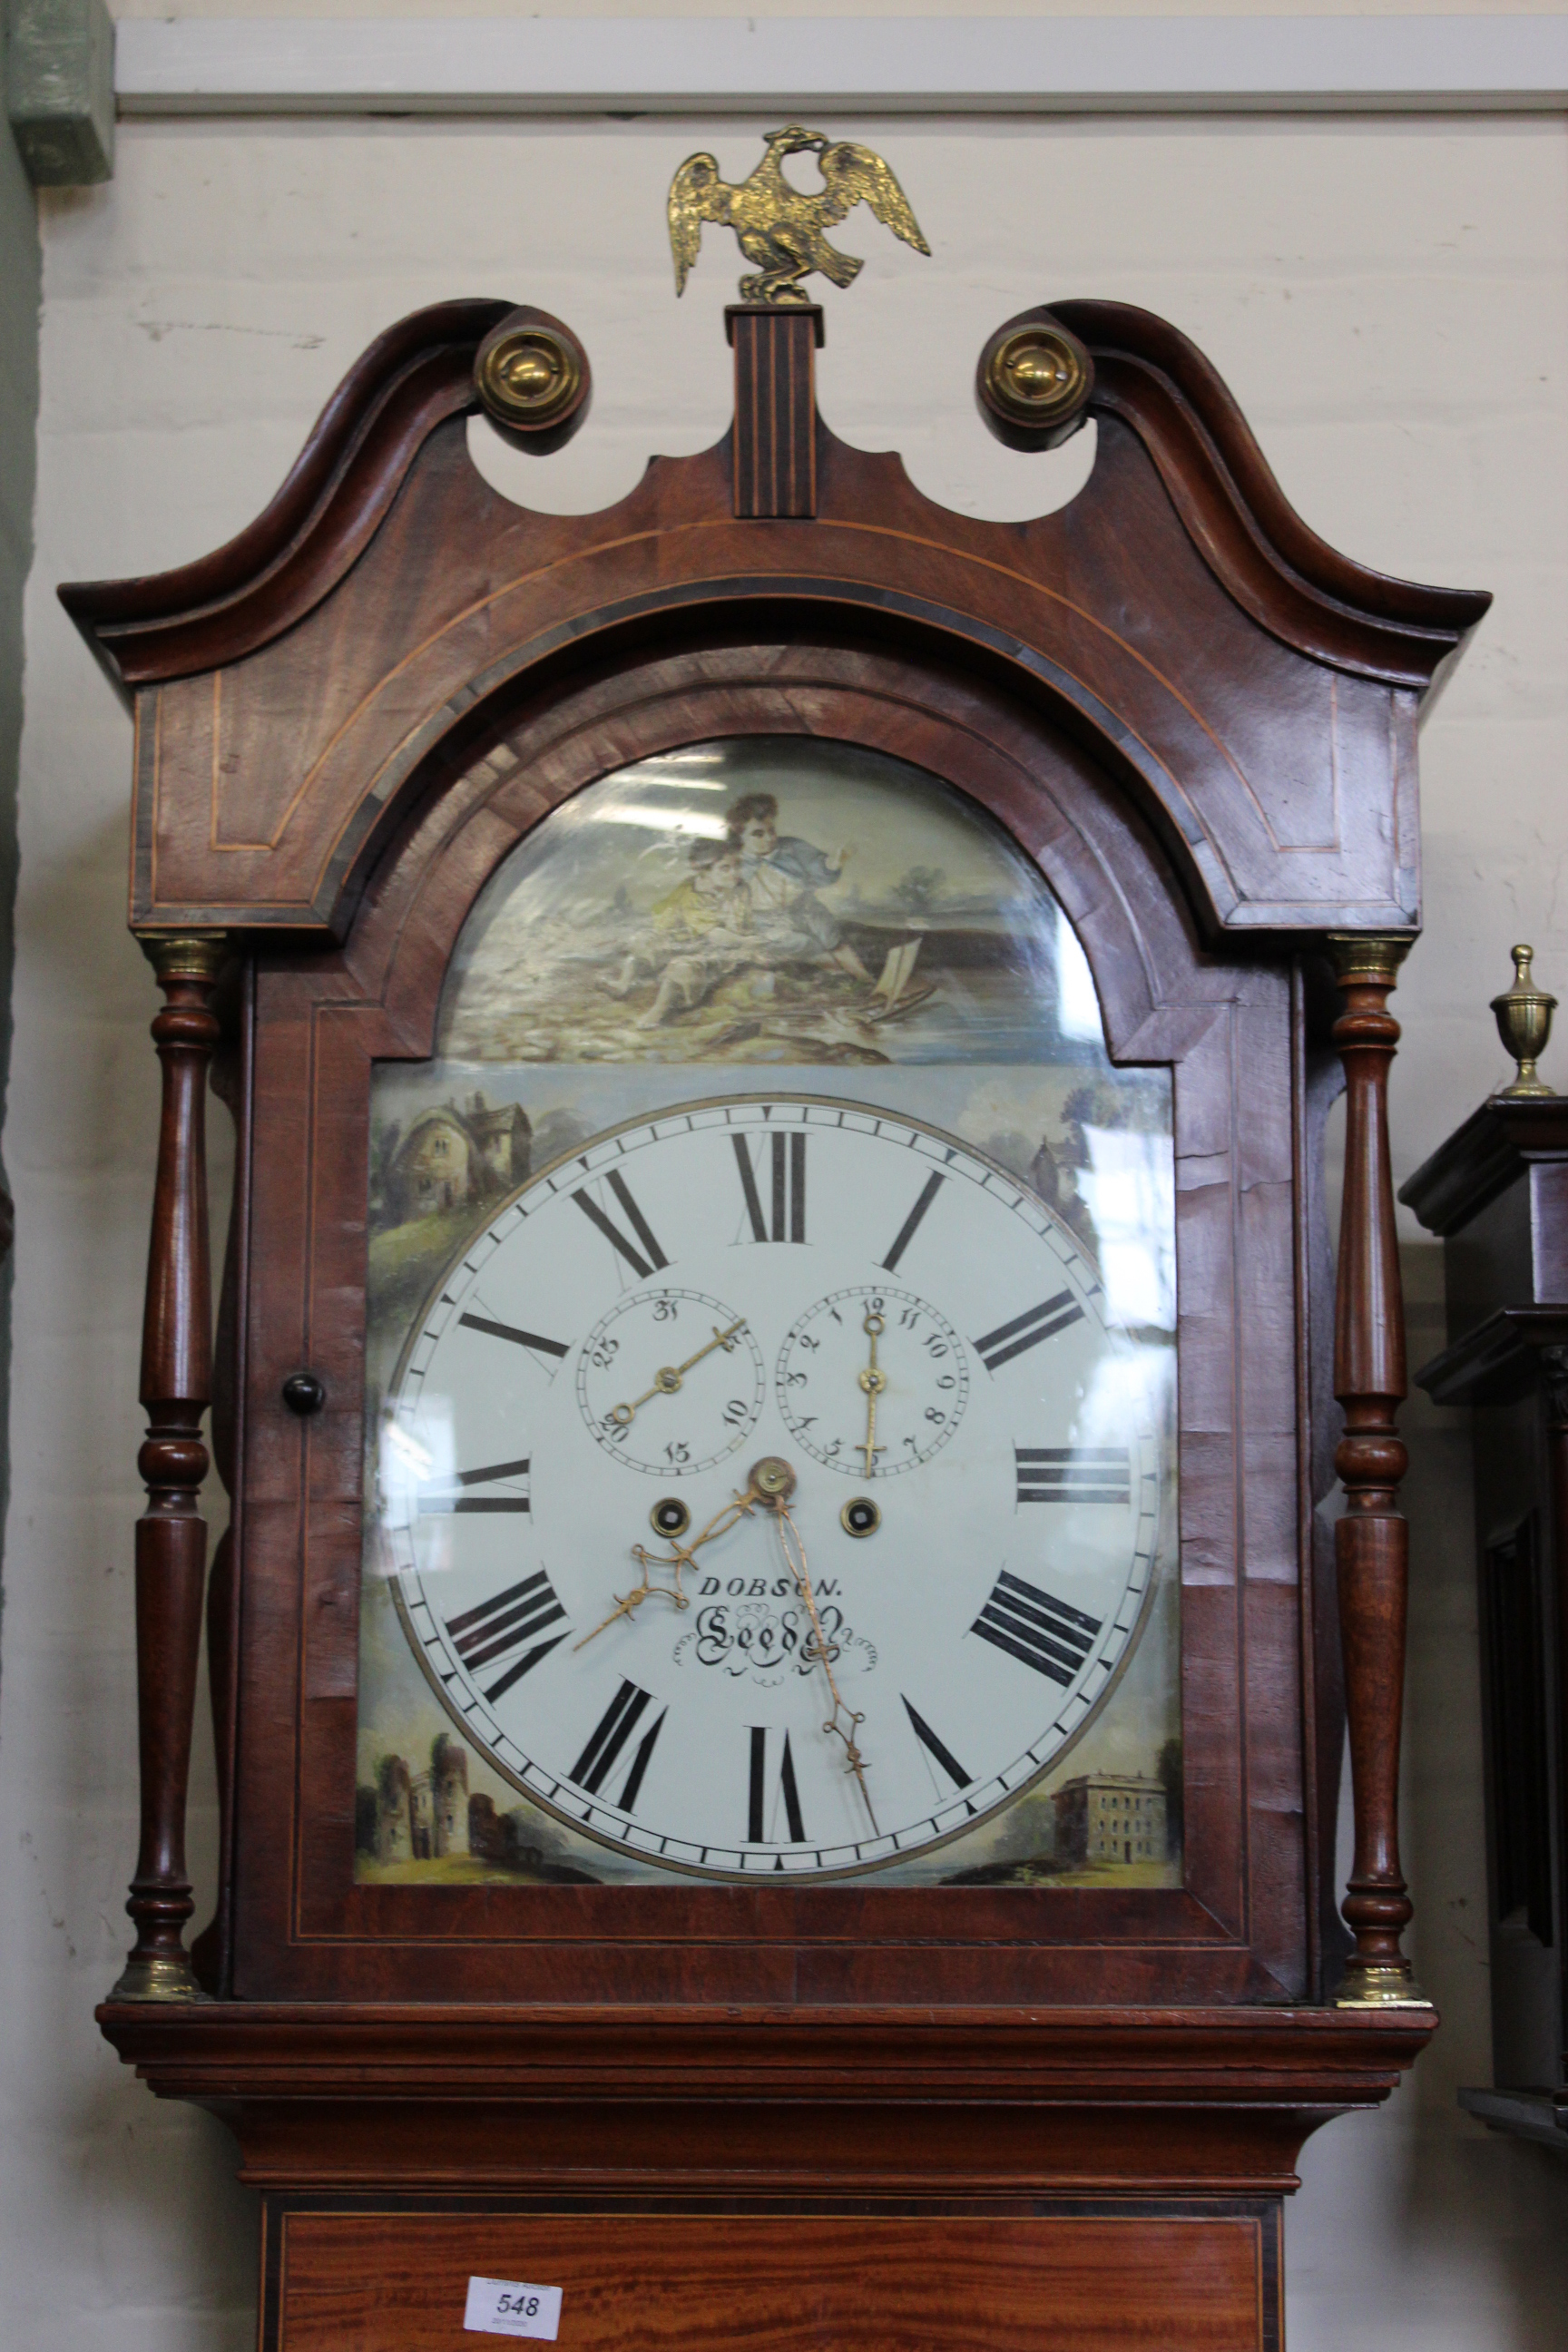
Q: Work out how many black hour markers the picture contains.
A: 12